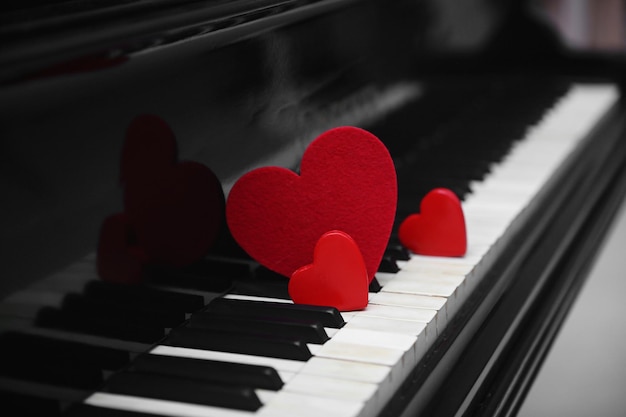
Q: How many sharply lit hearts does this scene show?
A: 3